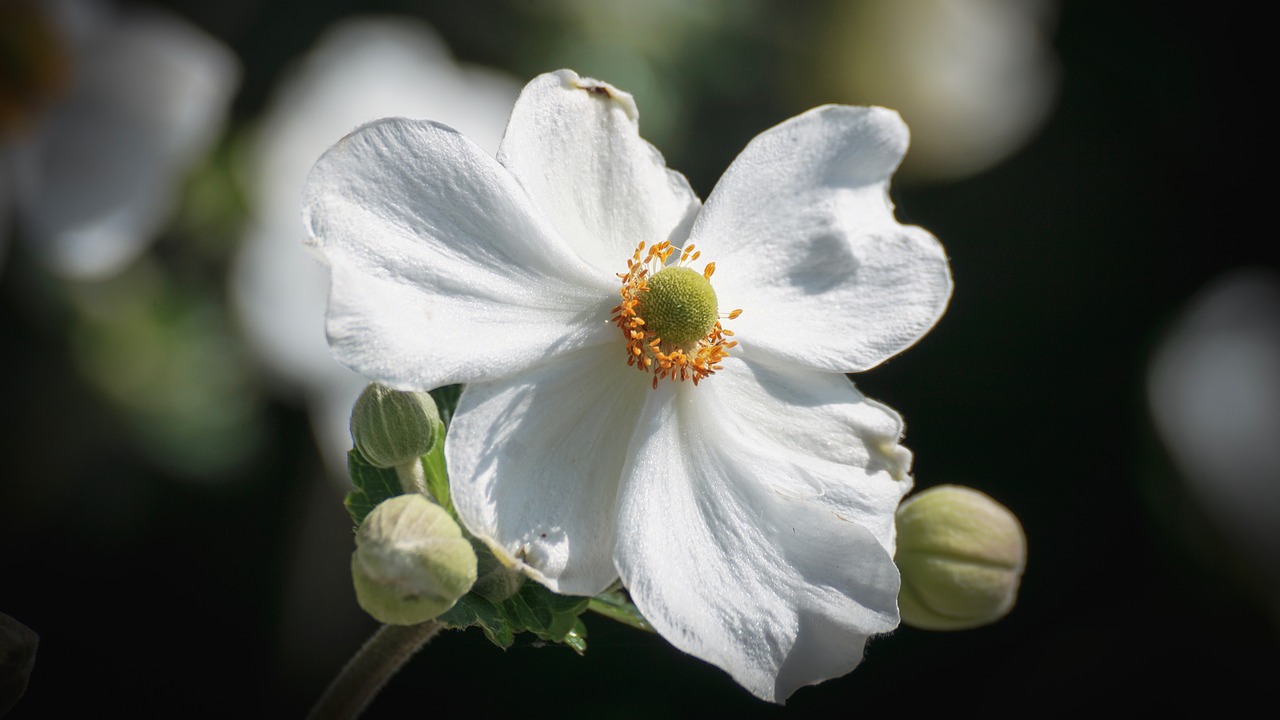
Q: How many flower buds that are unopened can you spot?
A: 3